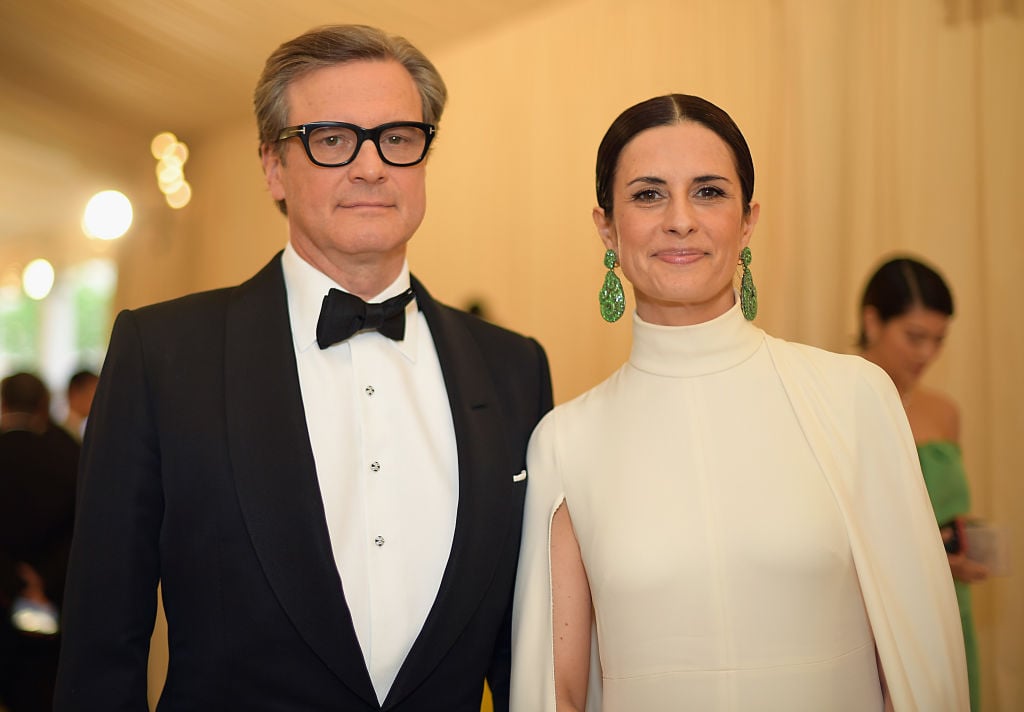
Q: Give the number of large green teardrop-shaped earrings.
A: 2